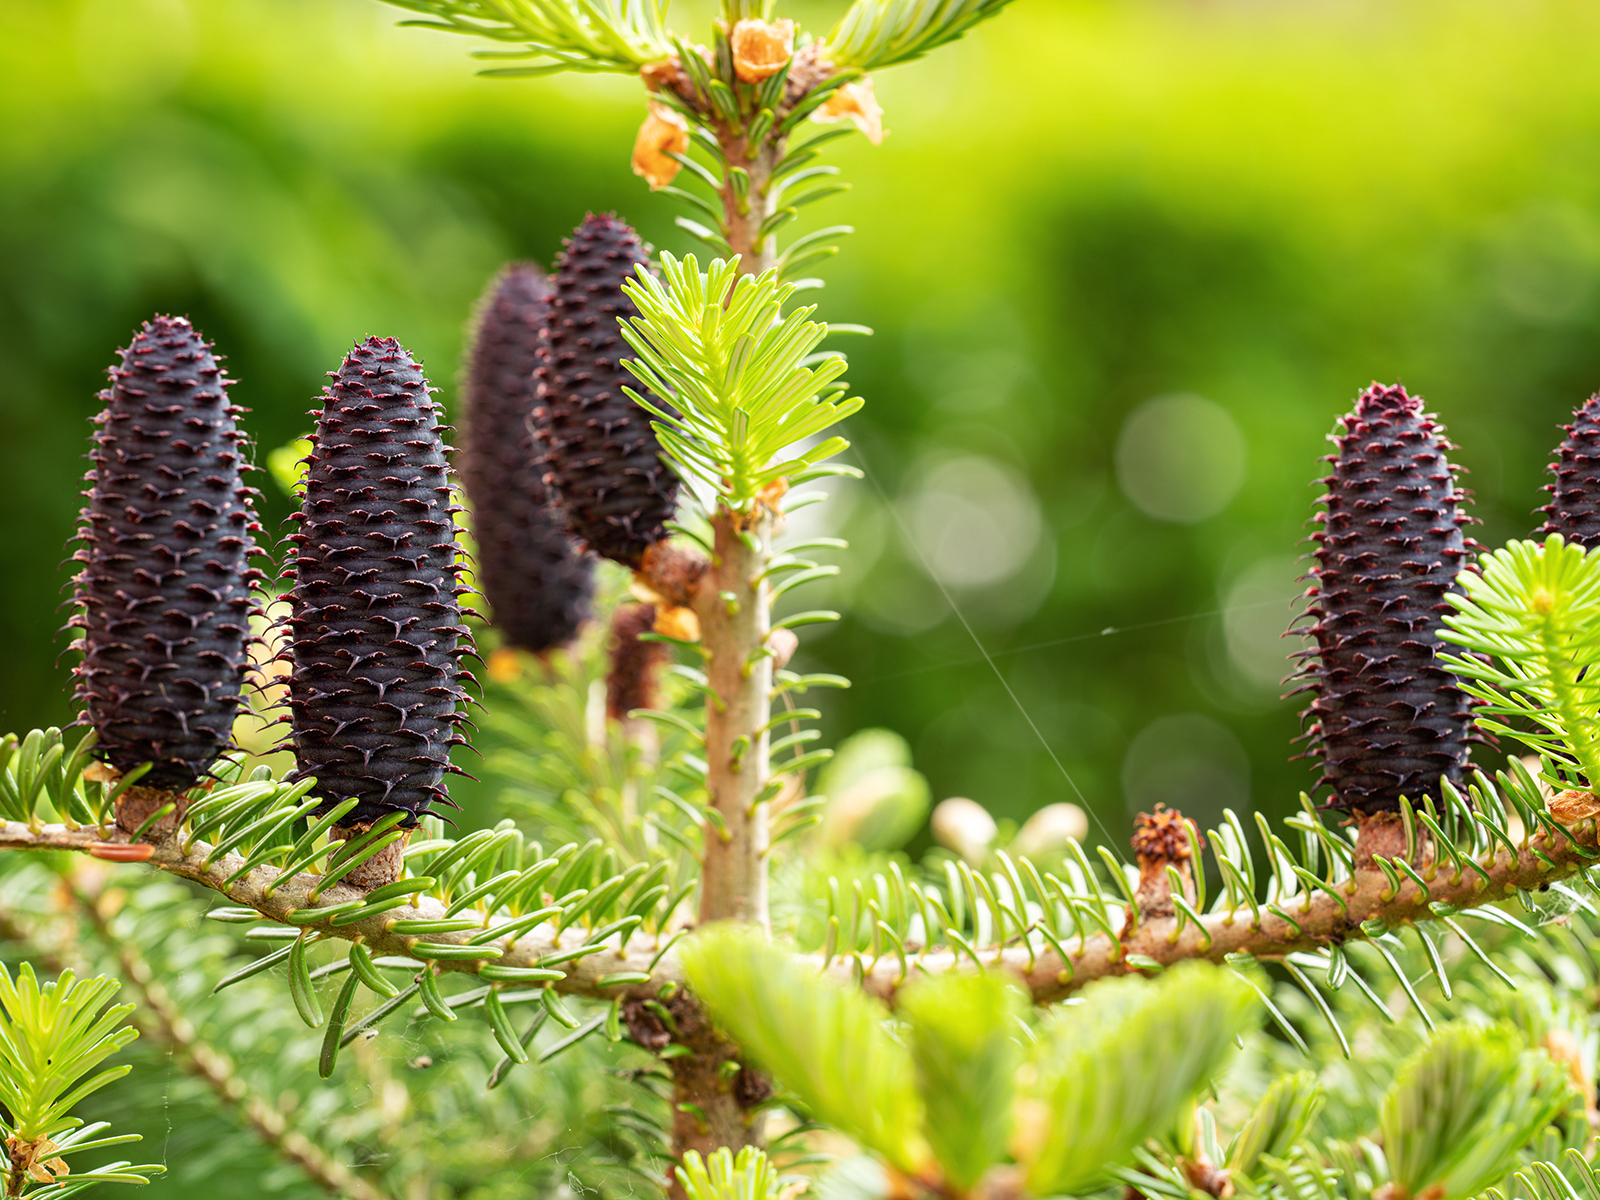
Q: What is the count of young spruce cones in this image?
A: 6